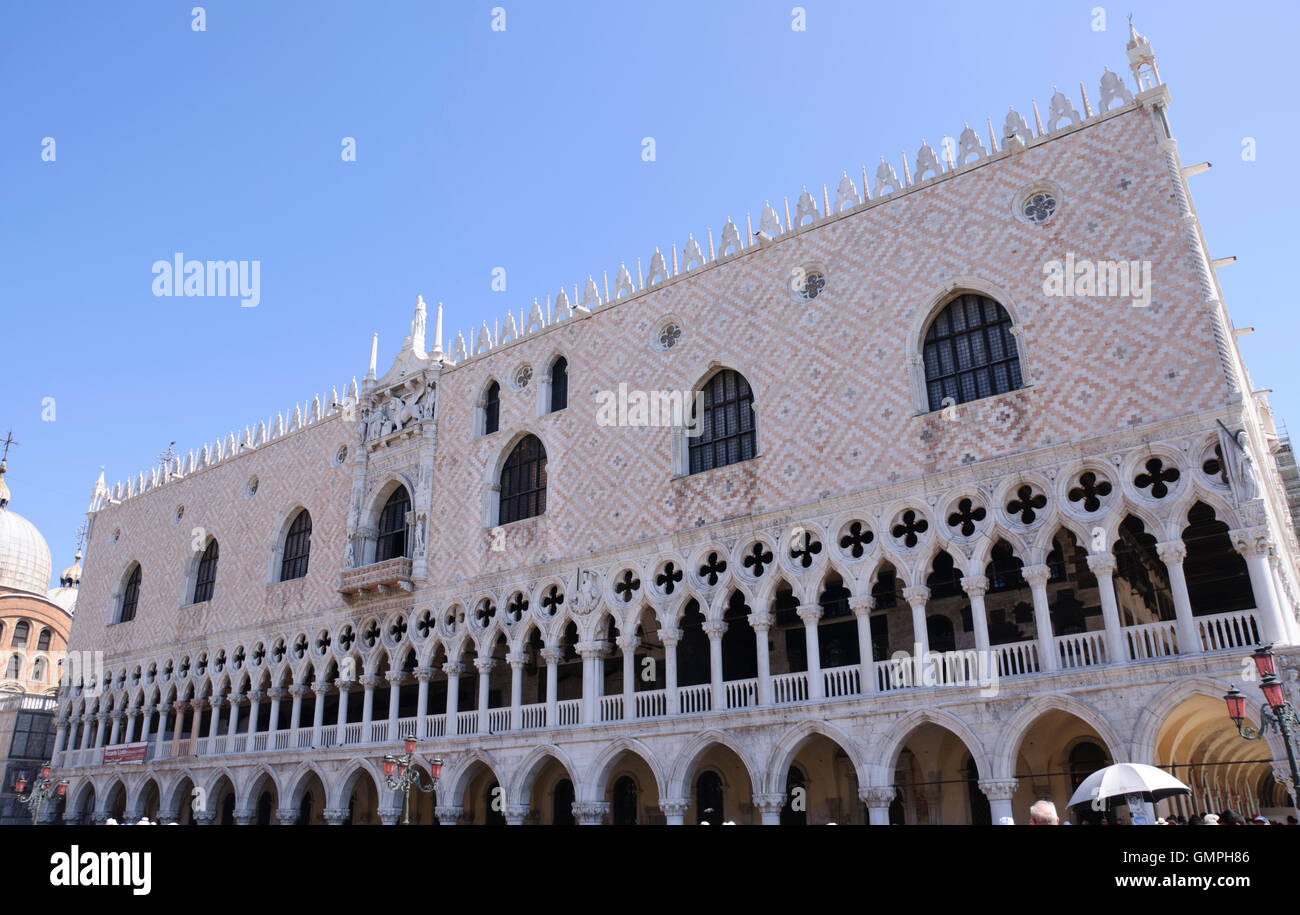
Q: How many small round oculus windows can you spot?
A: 8